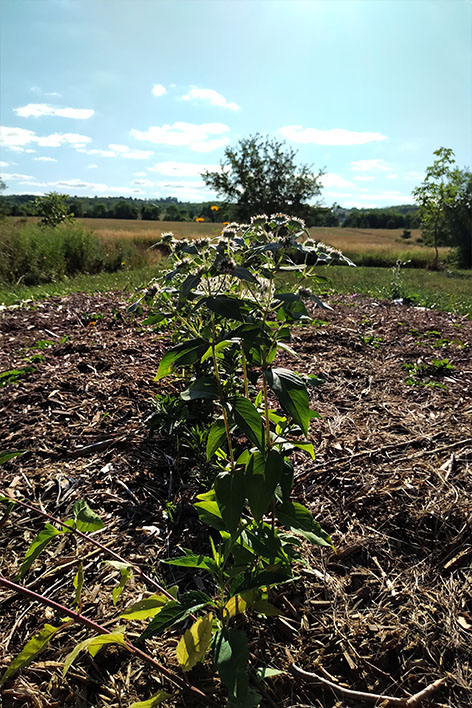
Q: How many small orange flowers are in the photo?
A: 3